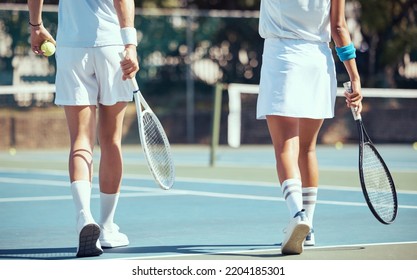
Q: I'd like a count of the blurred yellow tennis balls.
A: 3